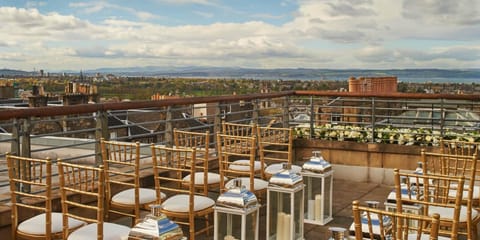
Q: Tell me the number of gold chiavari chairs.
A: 12